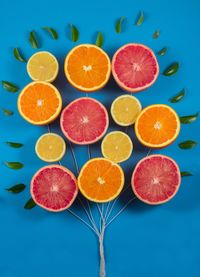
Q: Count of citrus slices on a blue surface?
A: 12